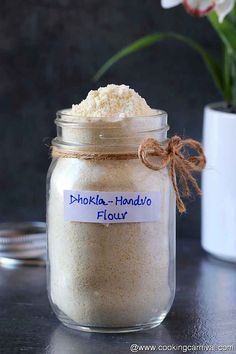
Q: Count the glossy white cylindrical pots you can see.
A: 1